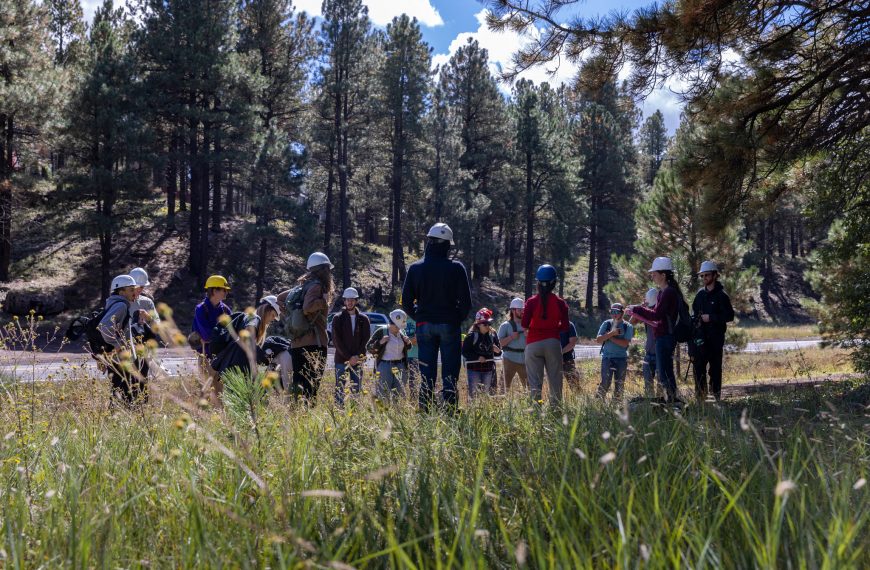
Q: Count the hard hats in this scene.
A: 14